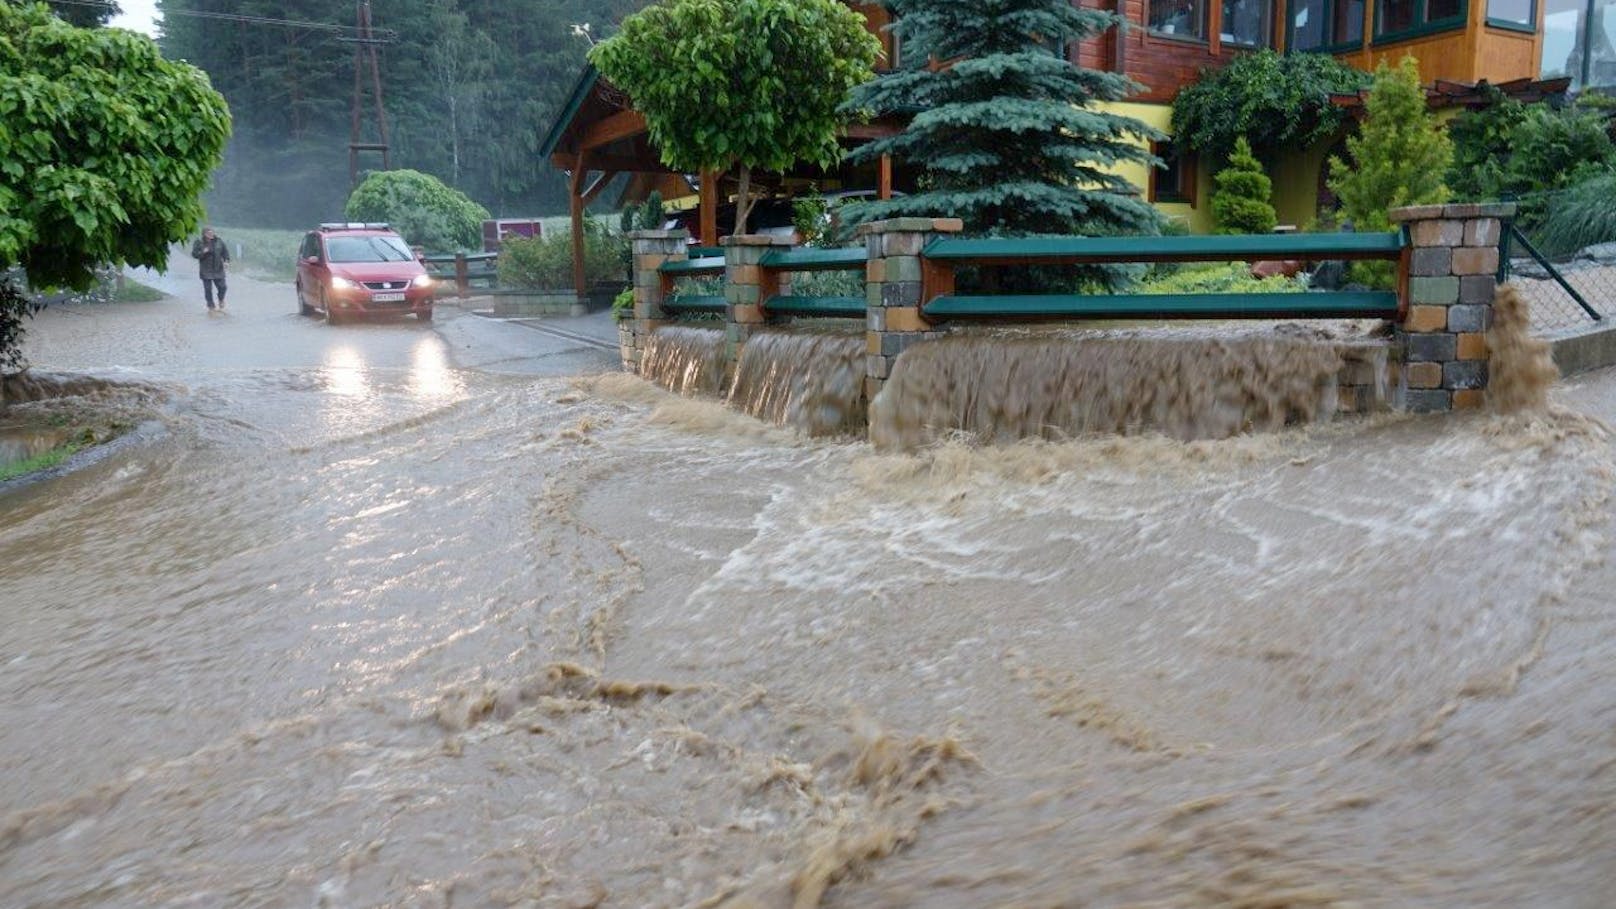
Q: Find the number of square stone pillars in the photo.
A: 4